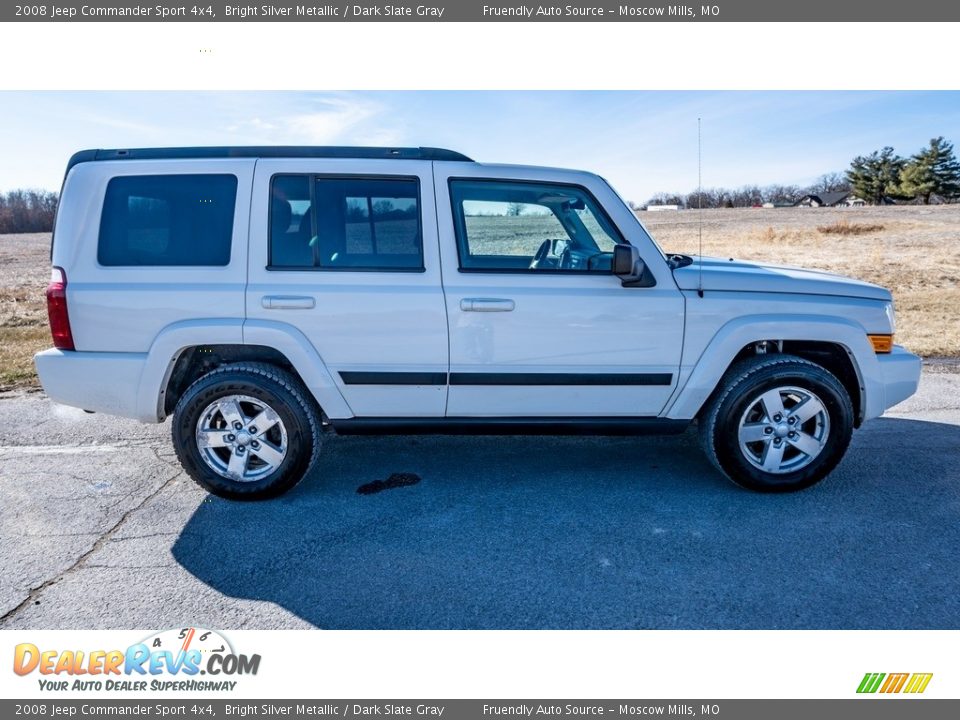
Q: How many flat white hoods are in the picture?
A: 1